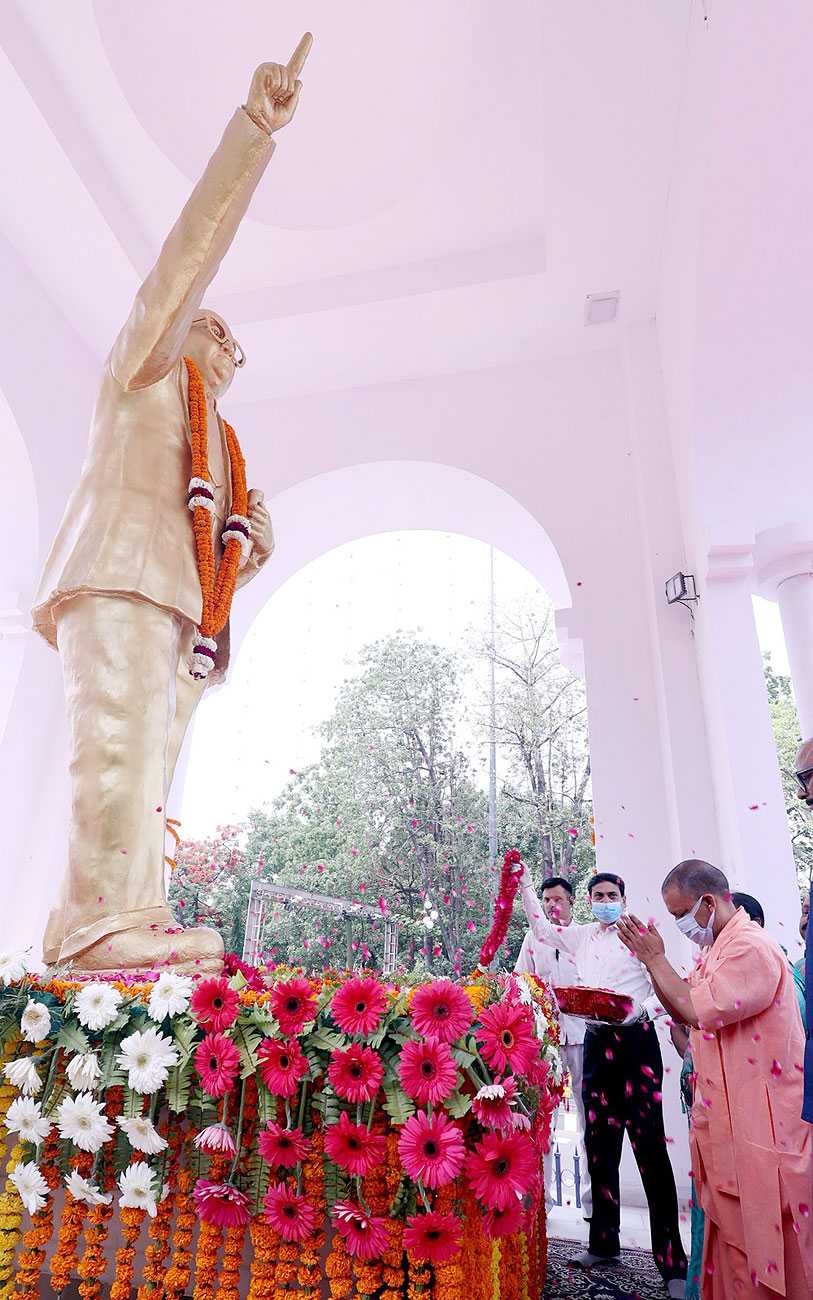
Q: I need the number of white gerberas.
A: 13